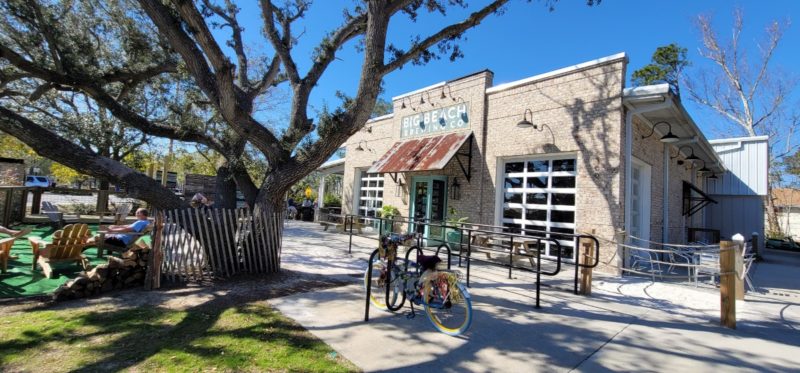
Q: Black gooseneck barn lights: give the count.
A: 9